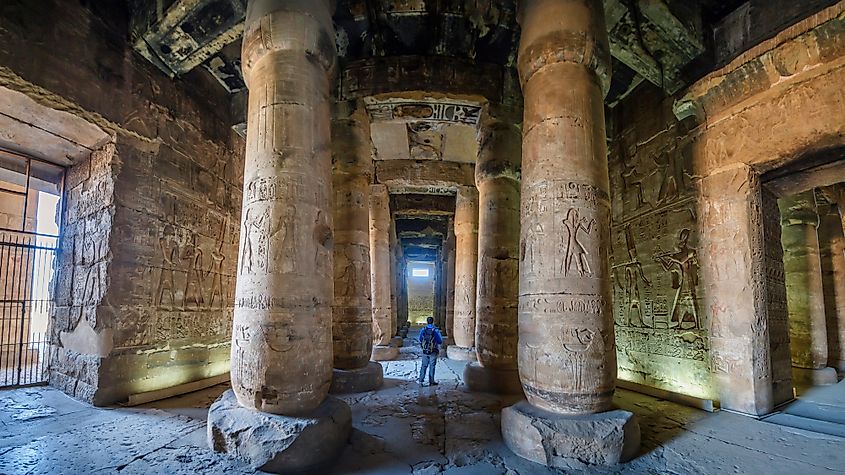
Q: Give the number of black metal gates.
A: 1